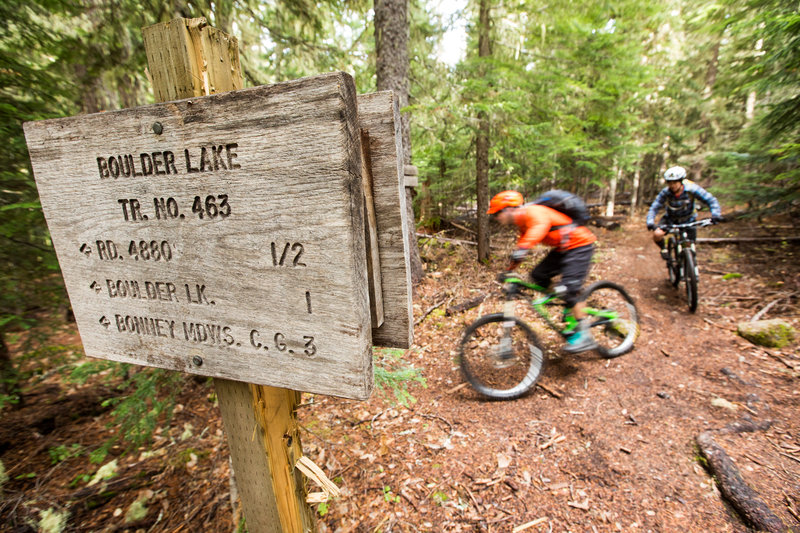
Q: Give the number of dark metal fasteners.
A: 2